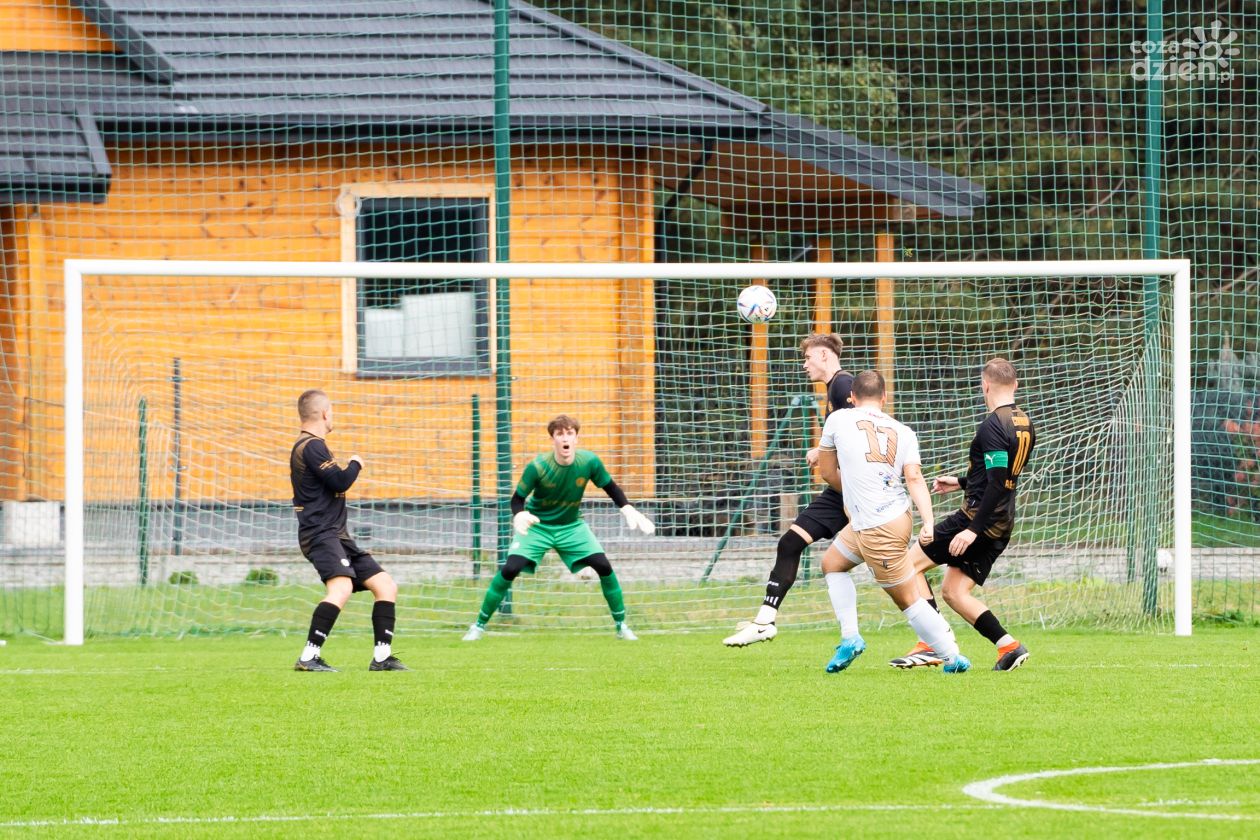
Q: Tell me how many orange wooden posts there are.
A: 3